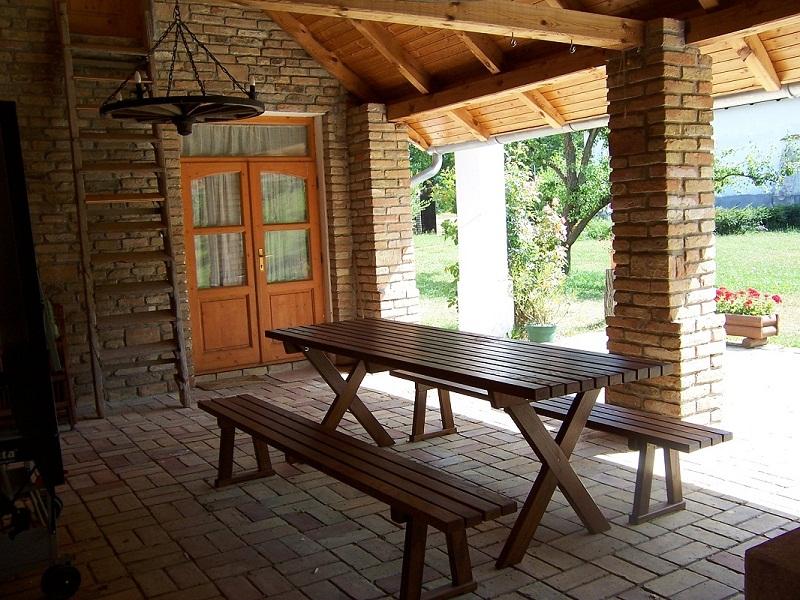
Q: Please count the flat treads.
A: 11